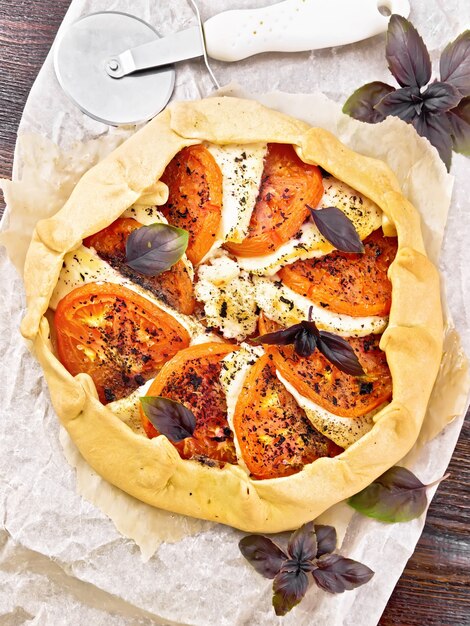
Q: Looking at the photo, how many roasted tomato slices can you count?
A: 8